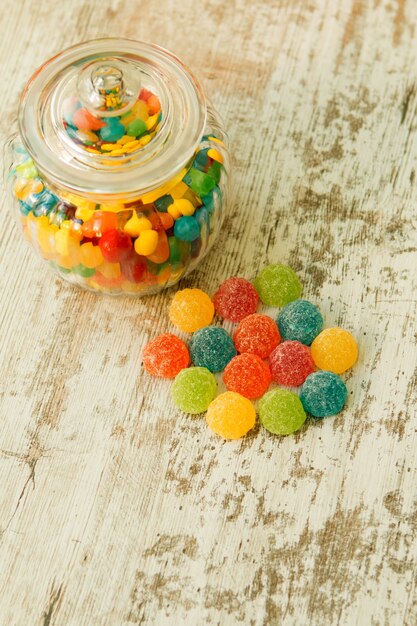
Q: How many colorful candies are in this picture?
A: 14